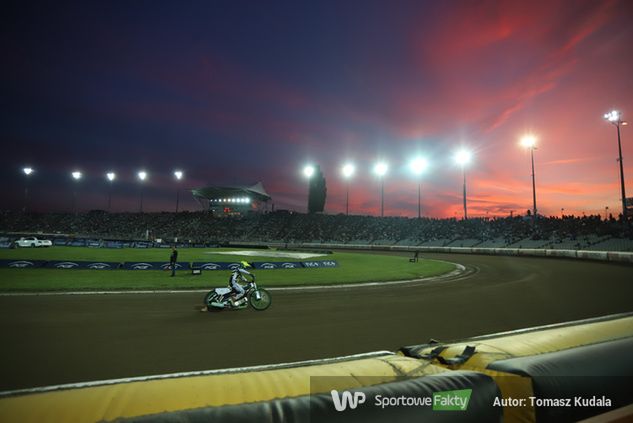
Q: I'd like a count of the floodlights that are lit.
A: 12